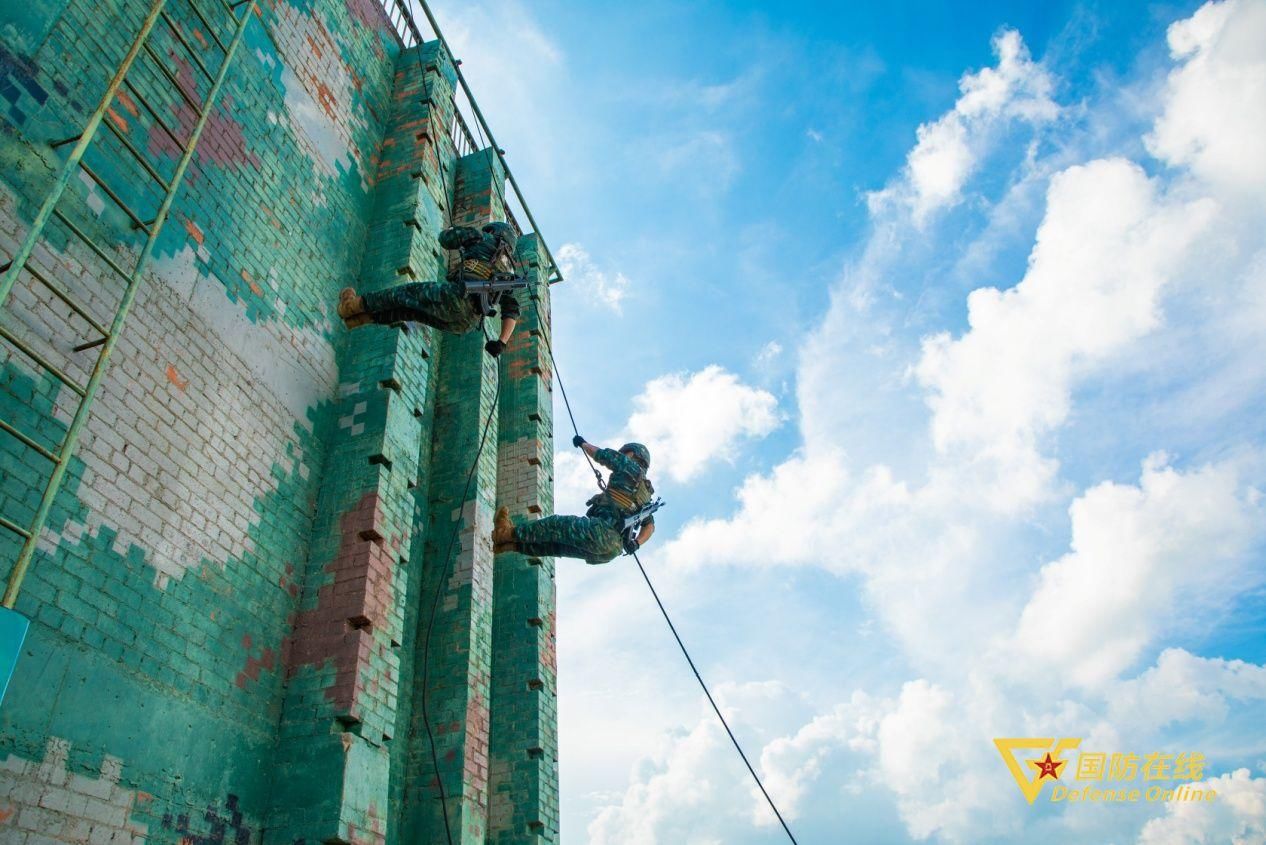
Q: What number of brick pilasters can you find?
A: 3